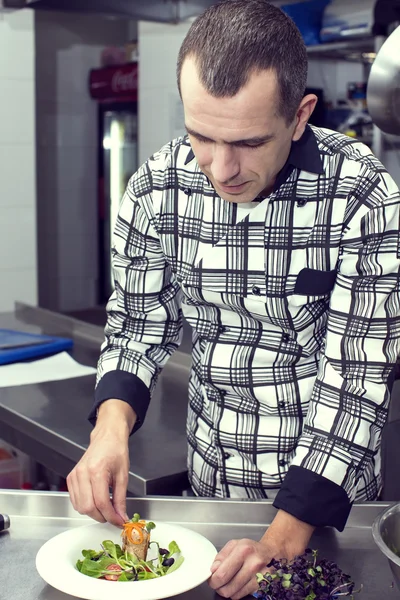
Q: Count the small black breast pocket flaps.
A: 1